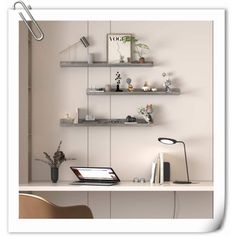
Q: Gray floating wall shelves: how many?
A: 3